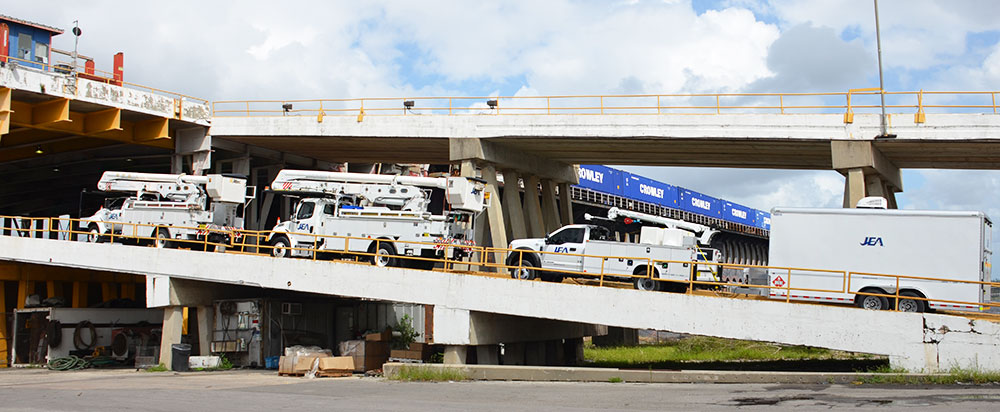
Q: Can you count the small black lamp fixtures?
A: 3